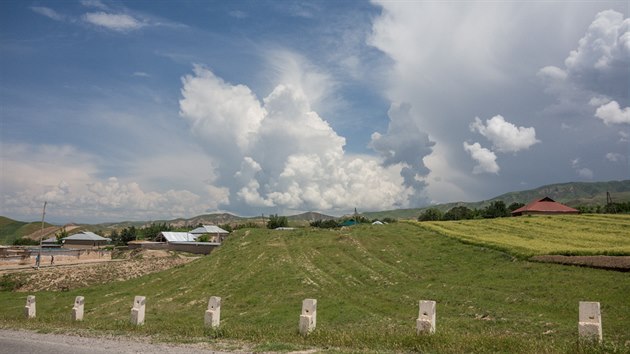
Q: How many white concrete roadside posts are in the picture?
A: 7